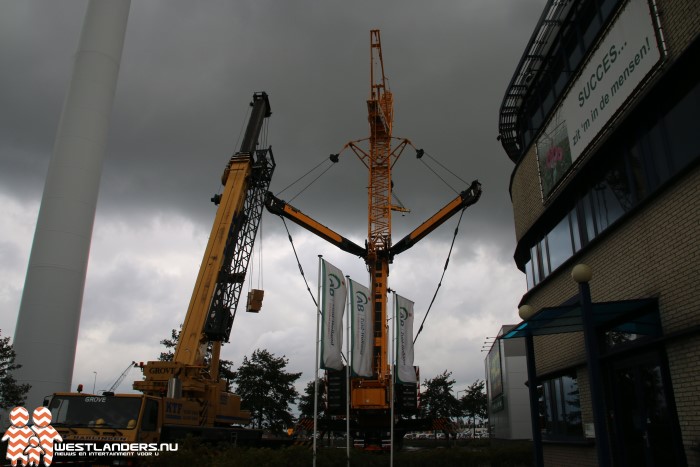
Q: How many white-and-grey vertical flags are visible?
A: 3